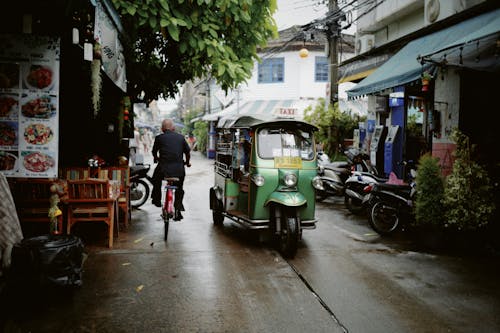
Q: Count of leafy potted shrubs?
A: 2